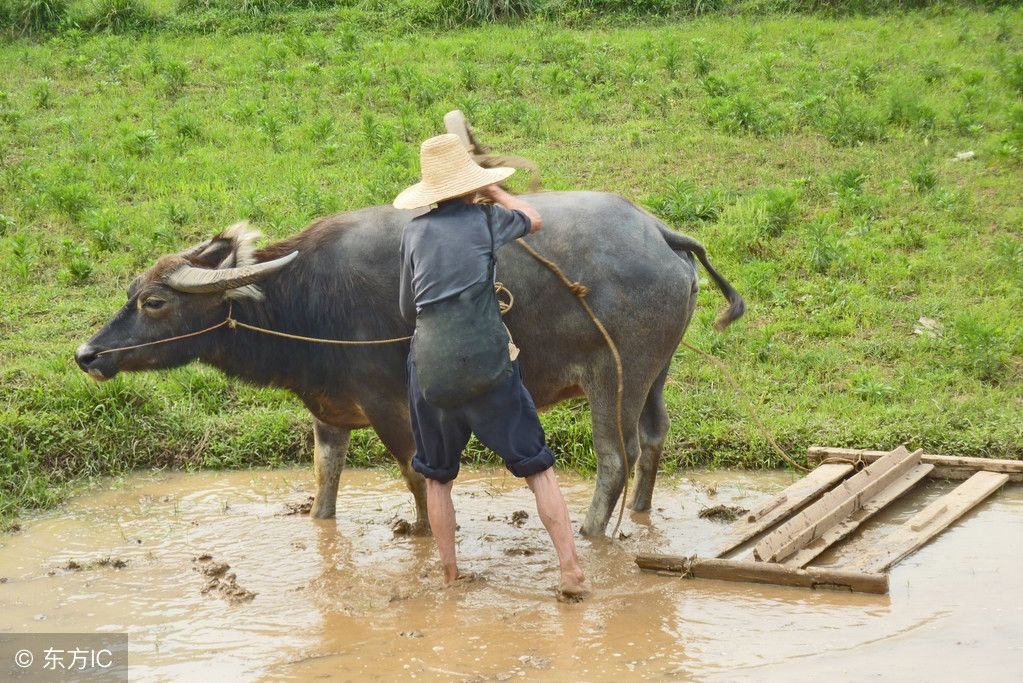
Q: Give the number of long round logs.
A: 2